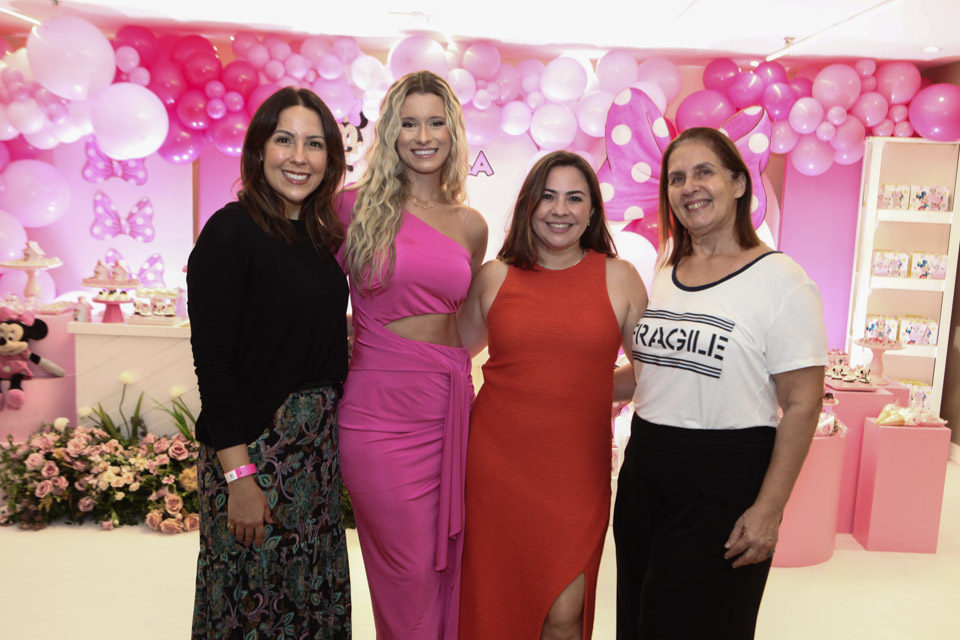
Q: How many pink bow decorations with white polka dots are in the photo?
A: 4